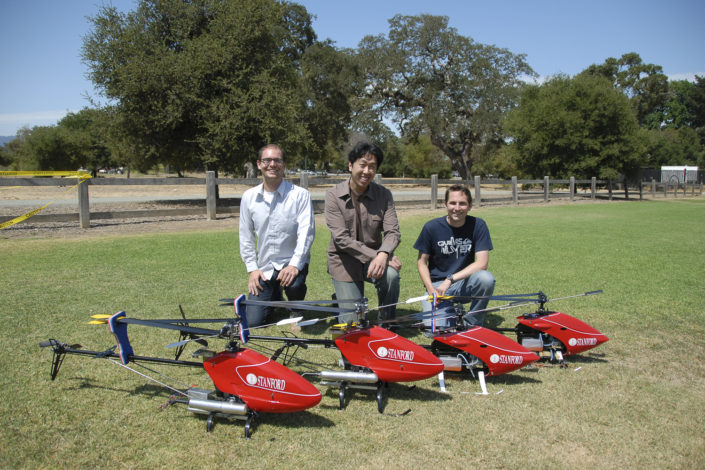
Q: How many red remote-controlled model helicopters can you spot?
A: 4